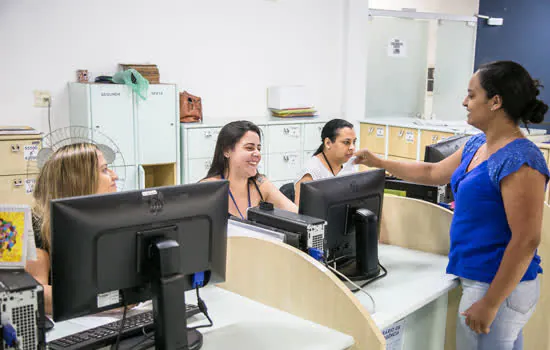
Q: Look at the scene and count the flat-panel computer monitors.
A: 3